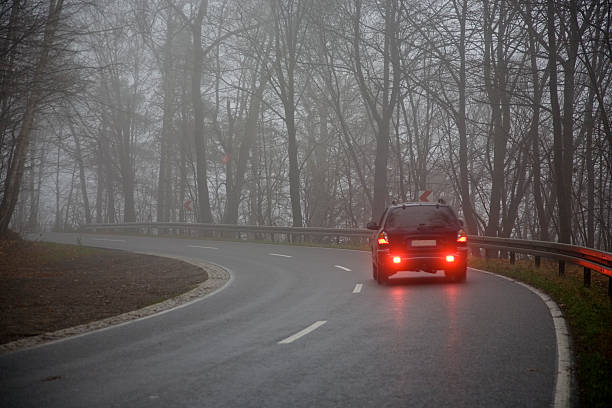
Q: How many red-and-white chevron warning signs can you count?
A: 2